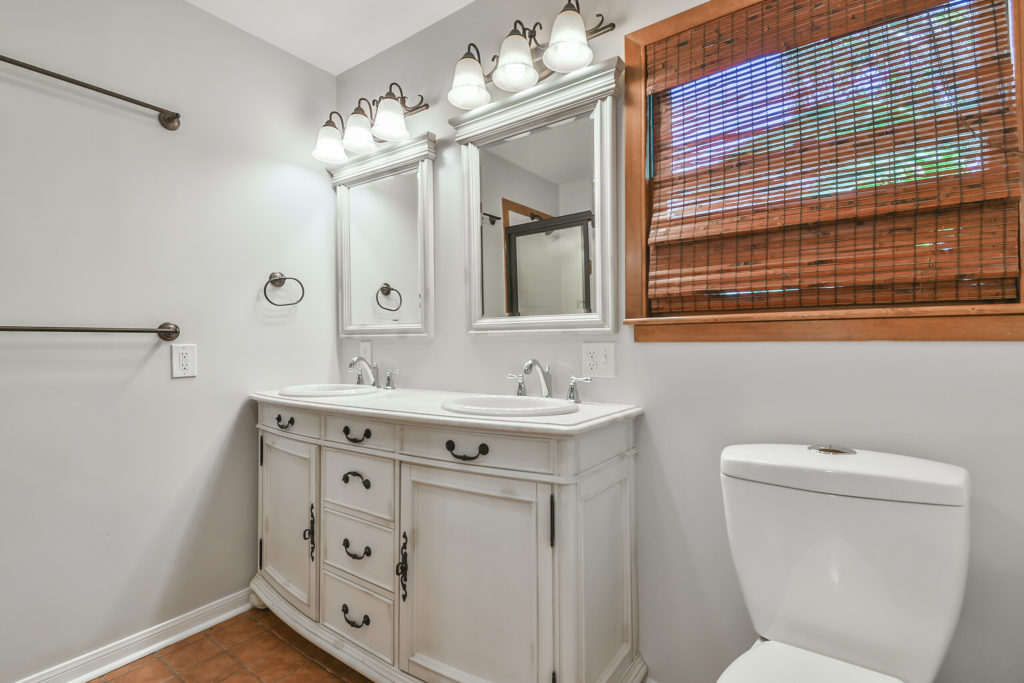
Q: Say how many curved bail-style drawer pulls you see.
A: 6